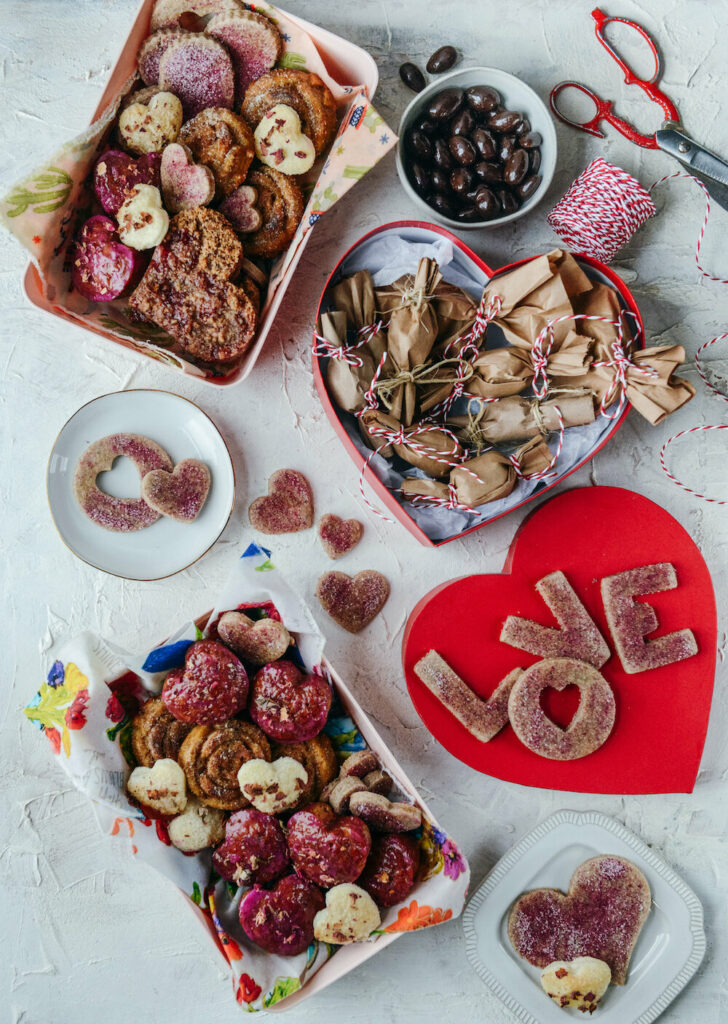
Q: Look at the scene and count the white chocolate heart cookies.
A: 8